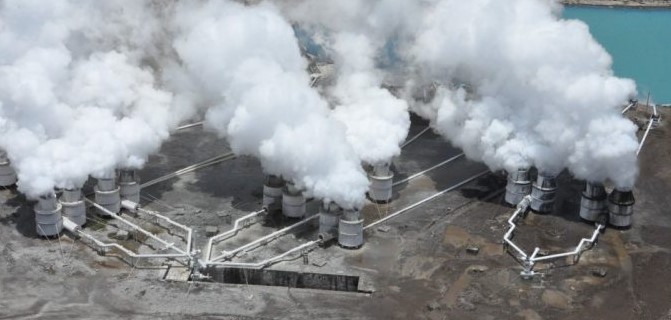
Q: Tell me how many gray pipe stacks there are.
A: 14